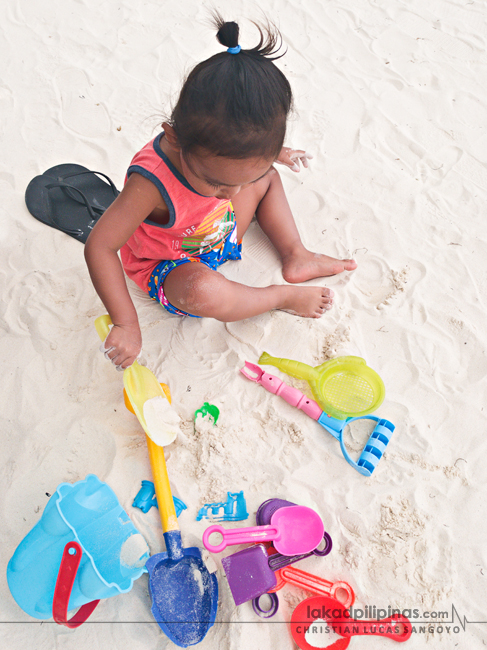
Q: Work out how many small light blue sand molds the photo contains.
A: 2